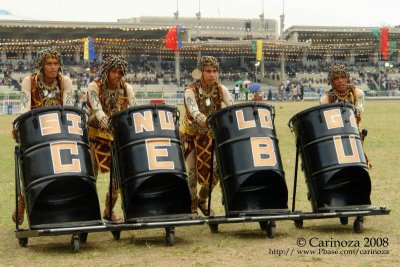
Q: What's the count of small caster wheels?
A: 11